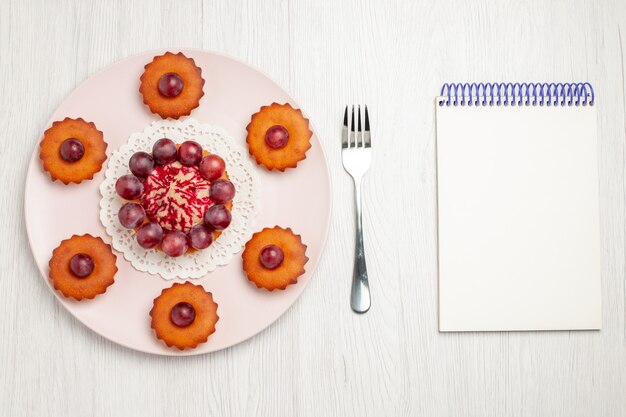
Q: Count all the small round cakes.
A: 6